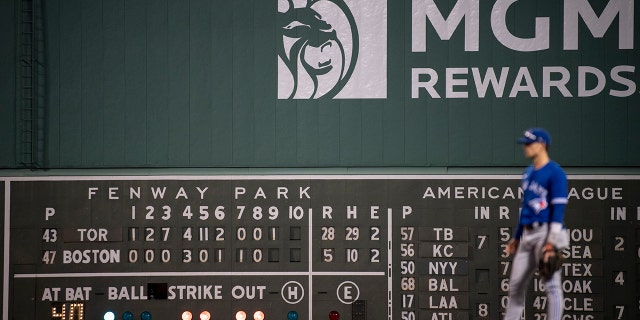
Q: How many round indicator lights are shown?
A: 9